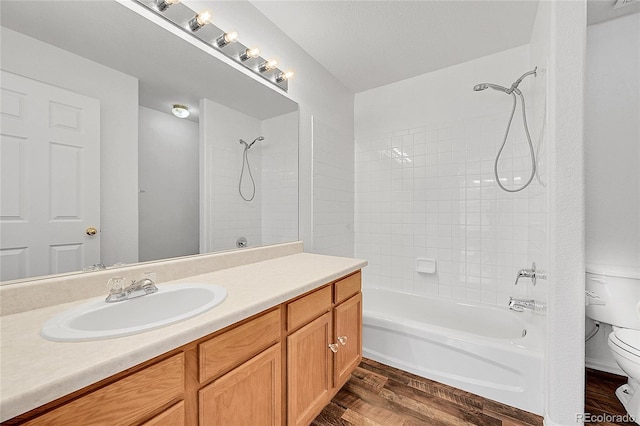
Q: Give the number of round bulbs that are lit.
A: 6